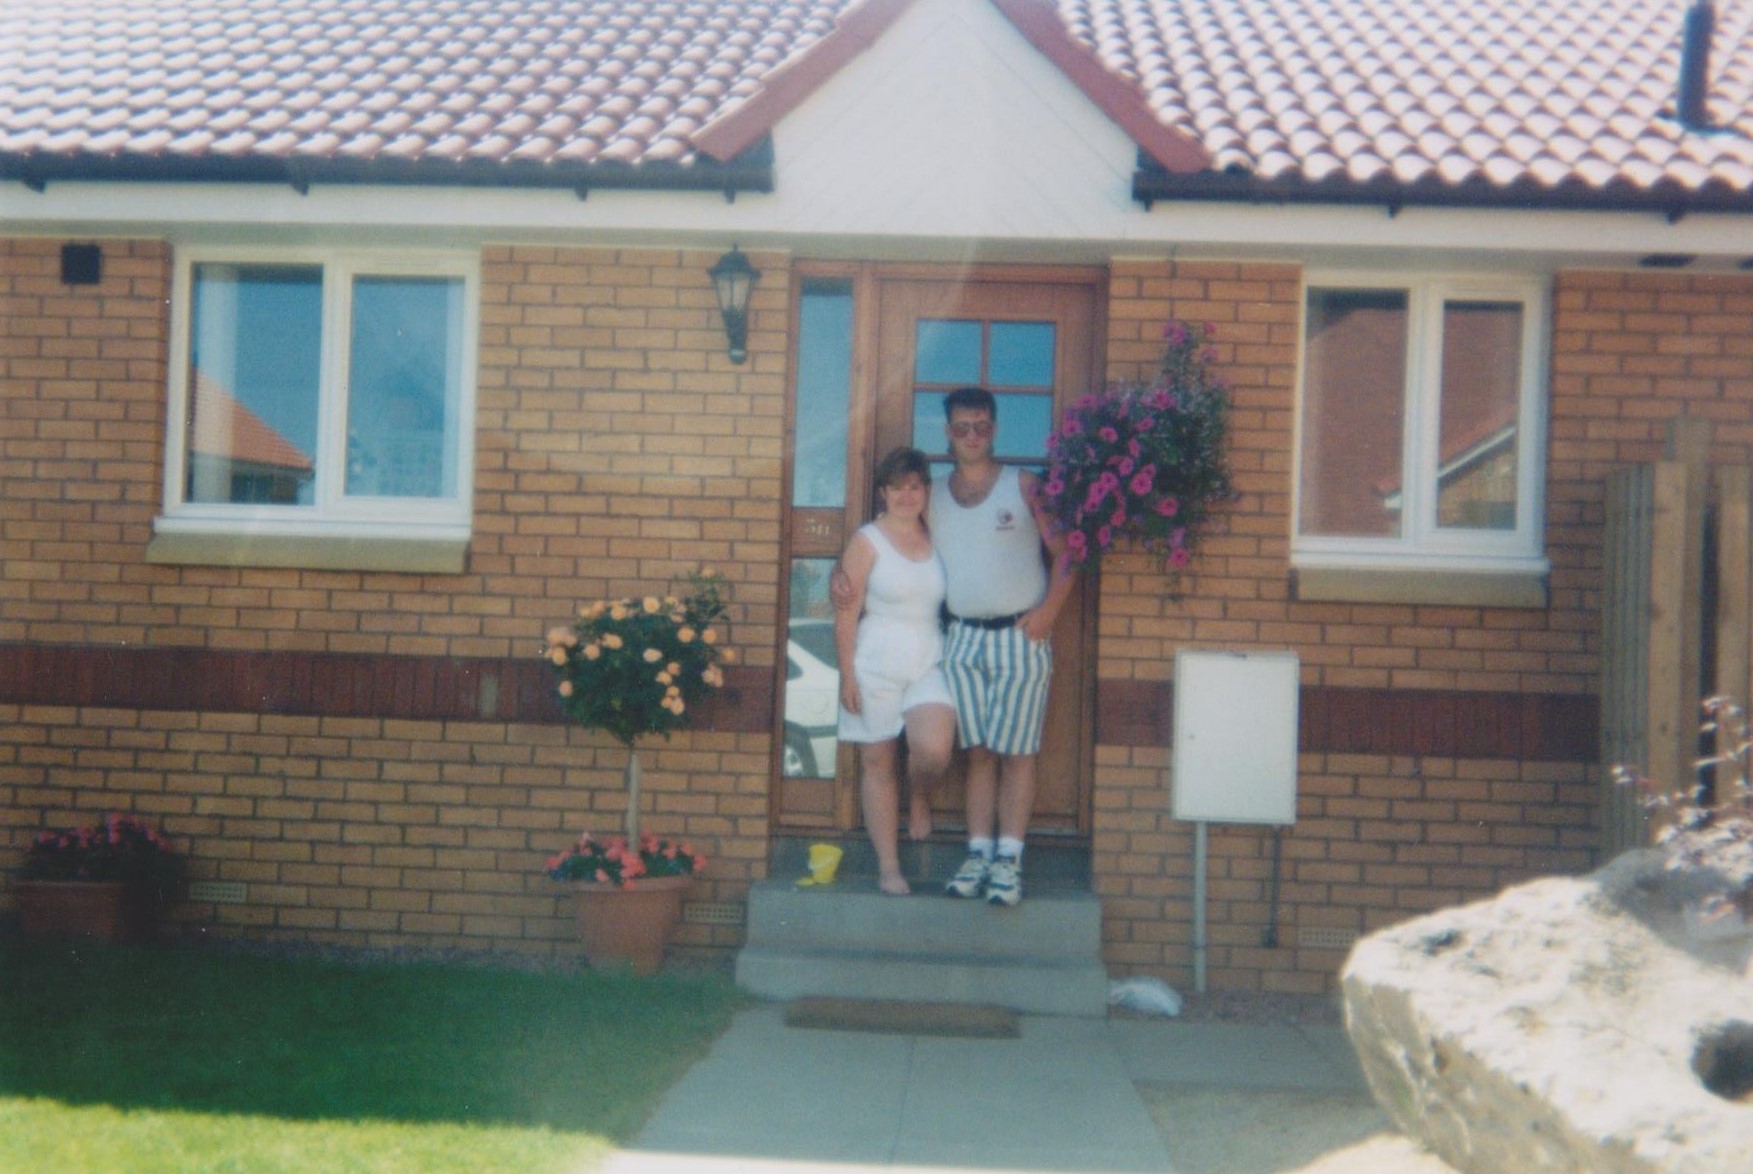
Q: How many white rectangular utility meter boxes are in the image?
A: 1